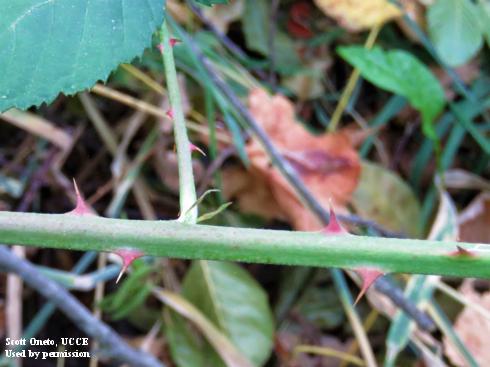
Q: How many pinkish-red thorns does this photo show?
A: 9